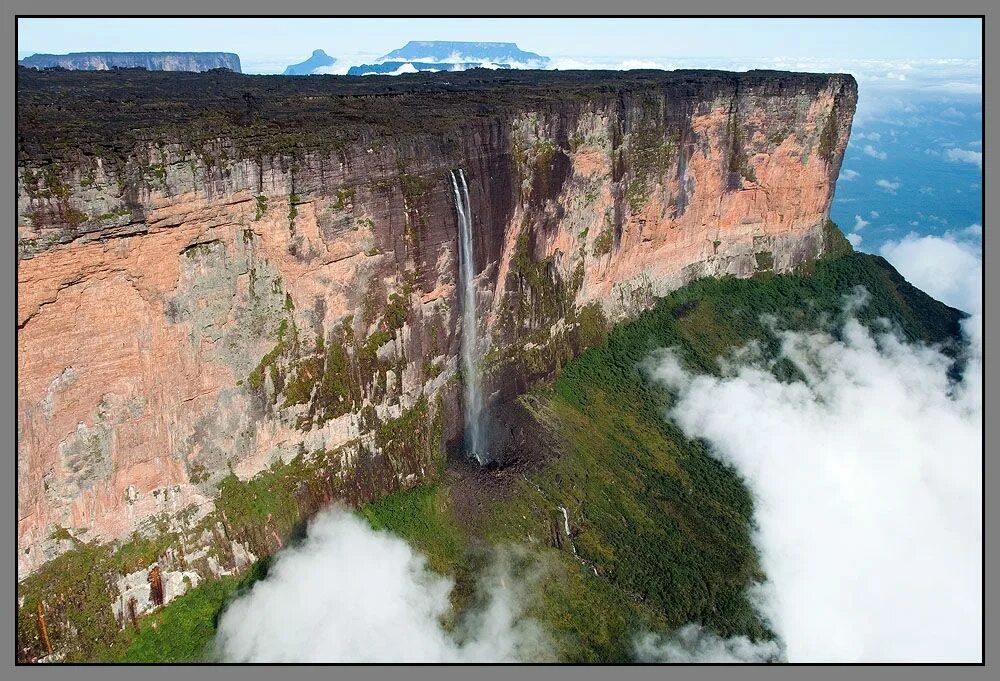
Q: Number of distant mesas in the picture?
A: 3